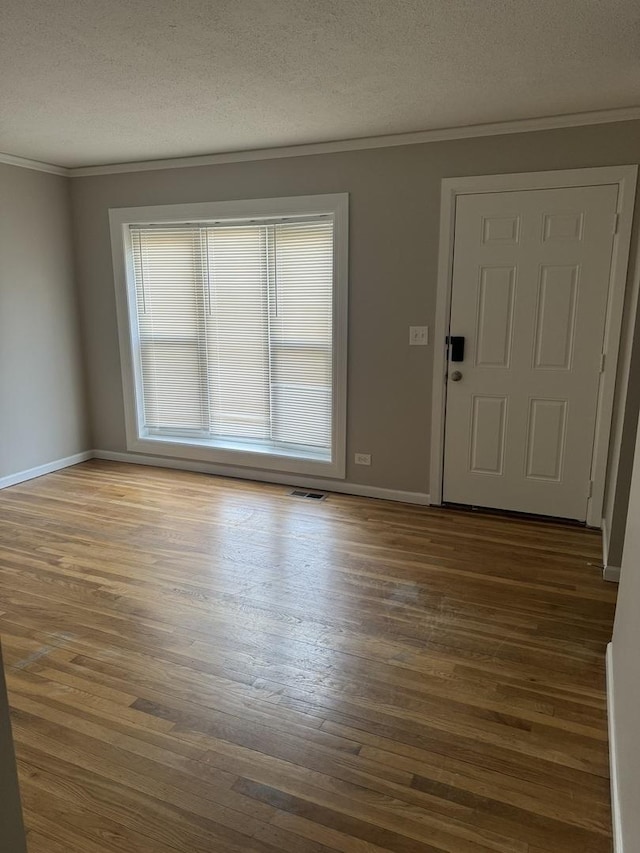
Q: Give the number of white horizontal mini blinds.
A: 3